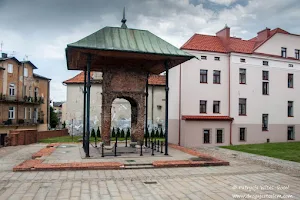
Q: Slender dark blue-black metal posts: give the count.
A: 4